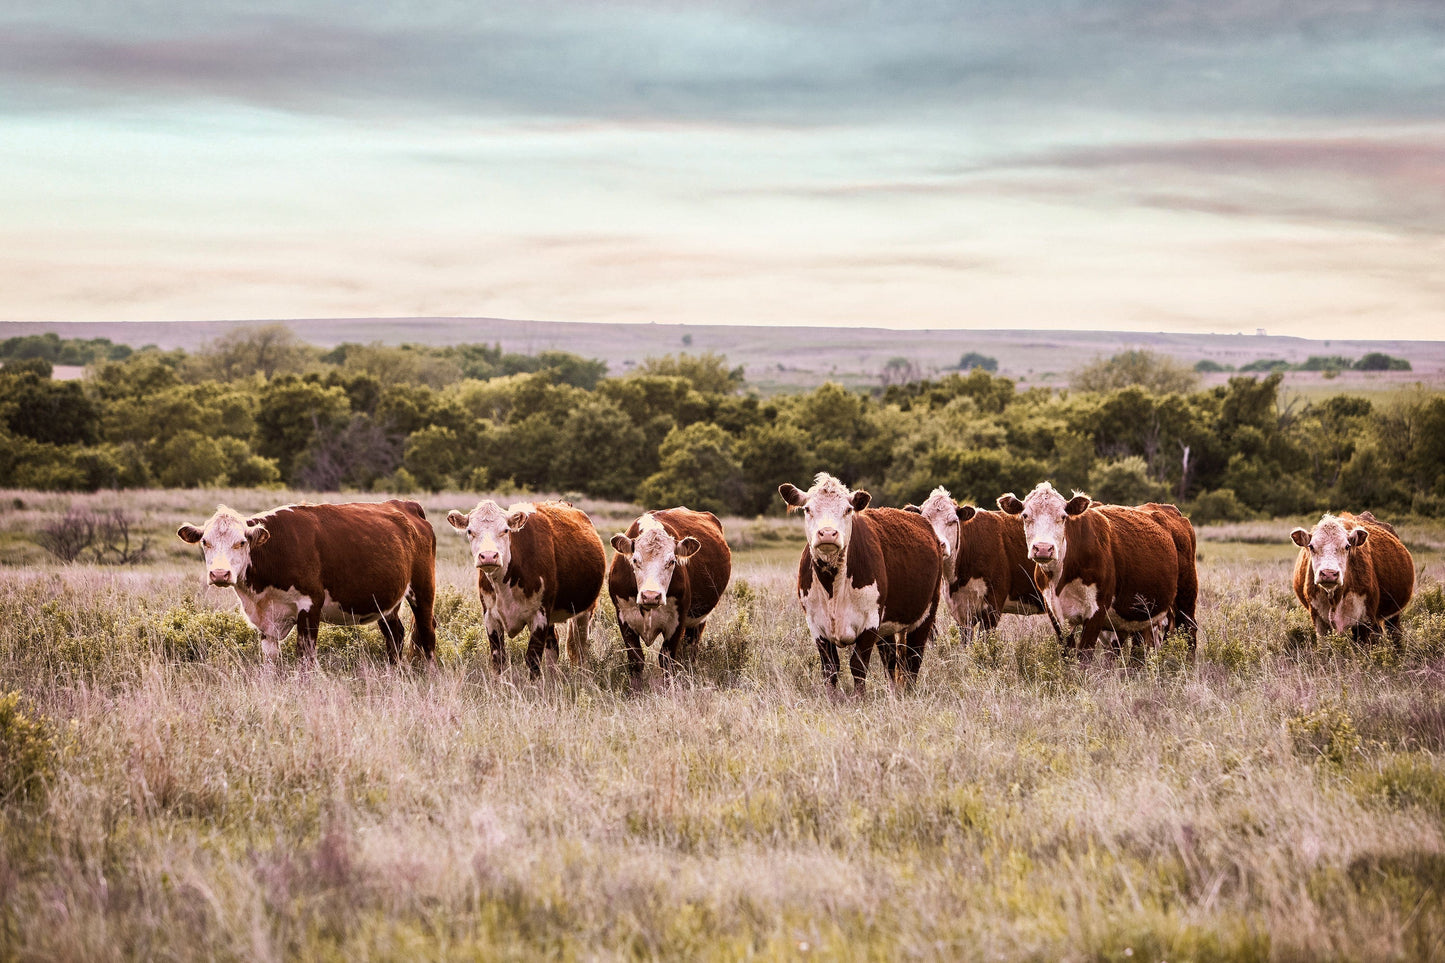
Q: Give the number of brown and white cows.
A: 7